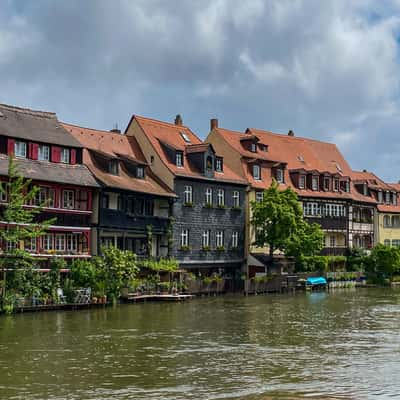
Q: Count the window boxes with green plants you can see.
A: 8